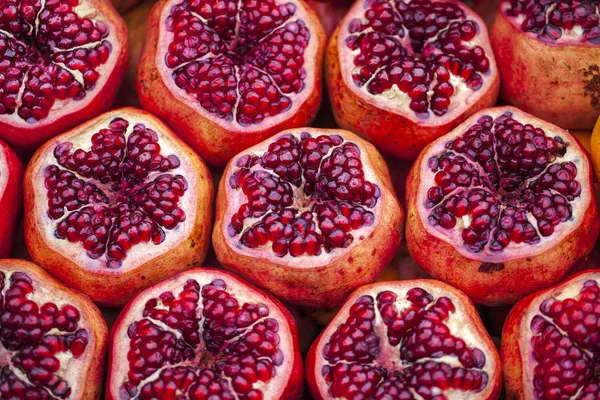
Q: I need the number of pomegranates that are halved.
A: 12